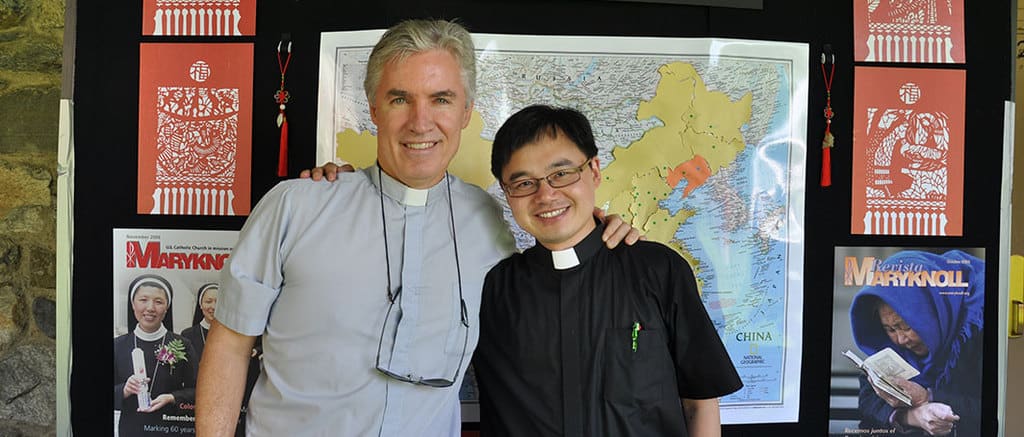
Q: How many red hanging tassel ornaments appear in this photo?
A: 2